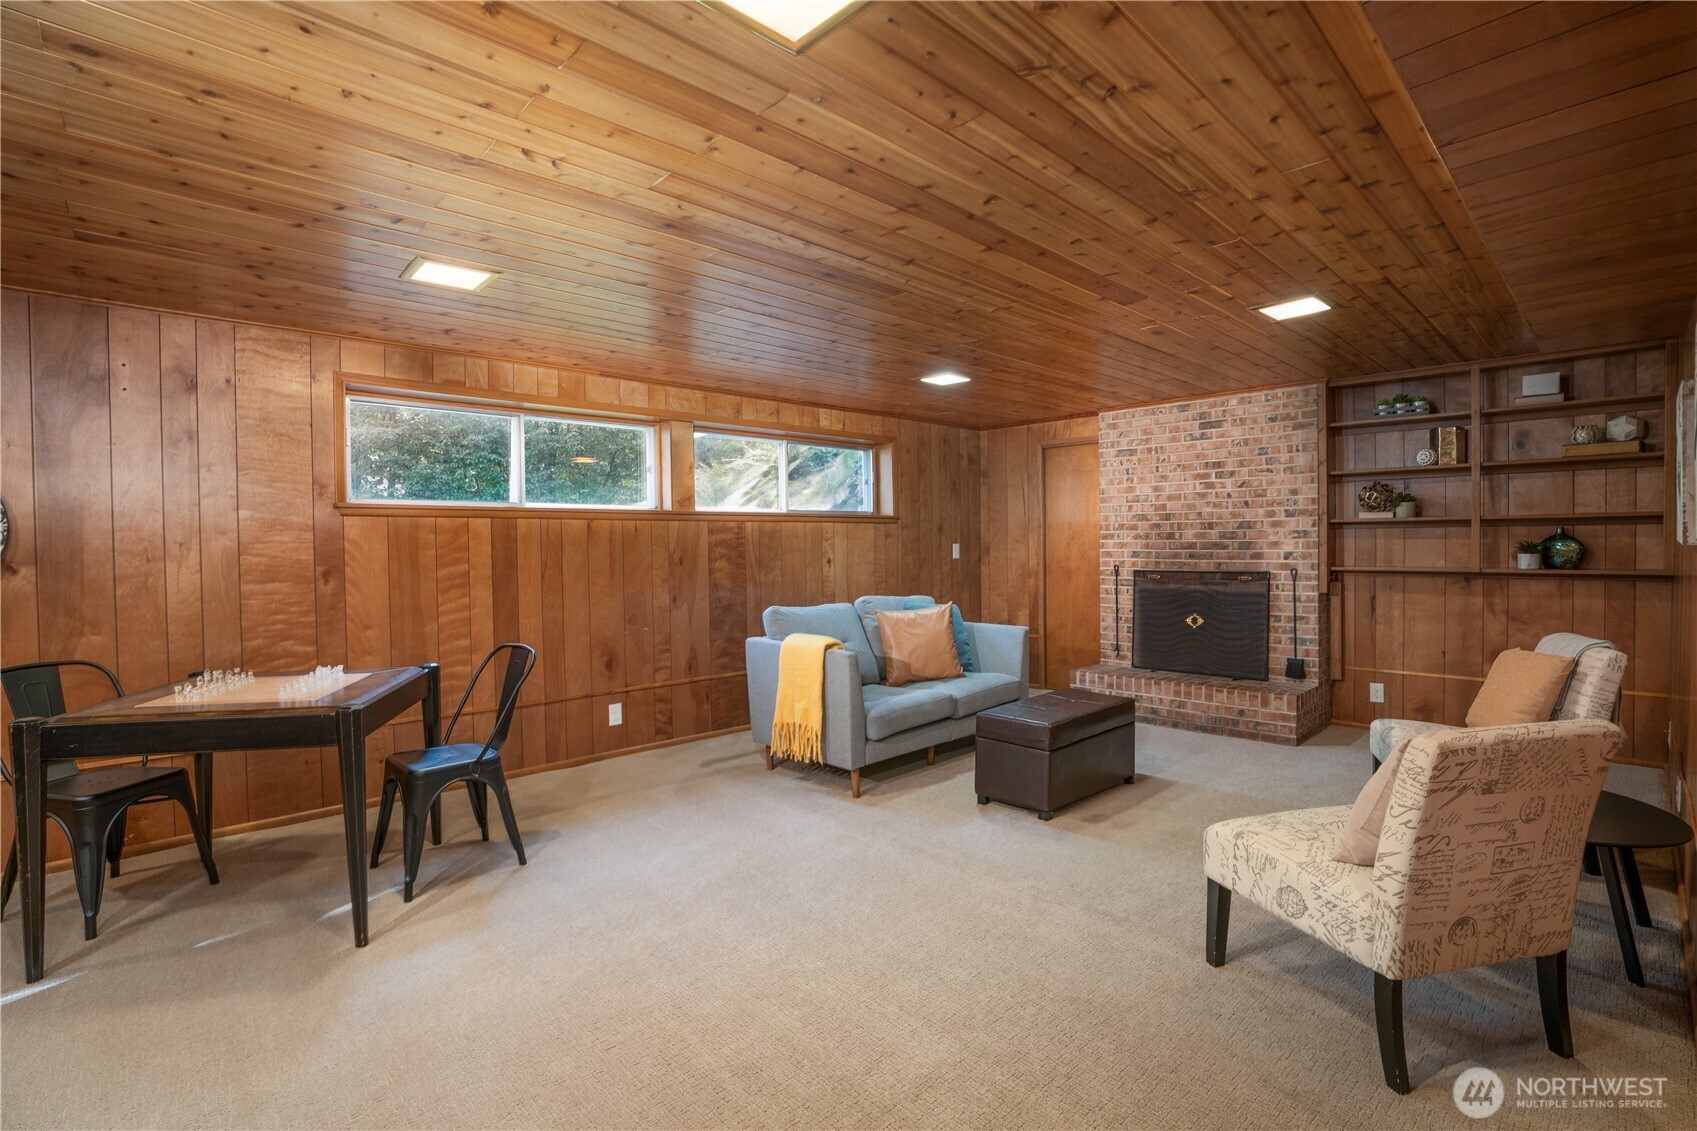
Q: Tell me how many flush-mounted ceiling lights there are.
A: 4